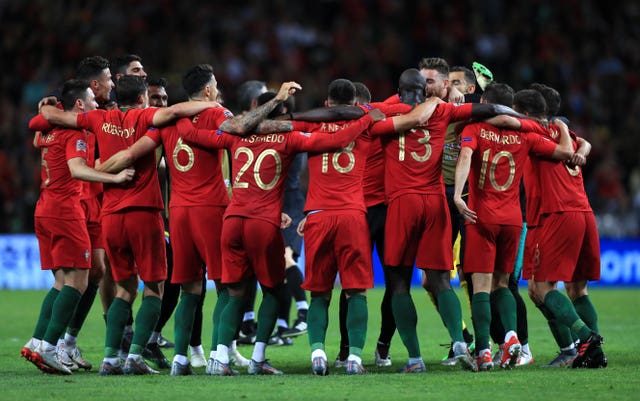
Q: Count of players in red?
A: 11